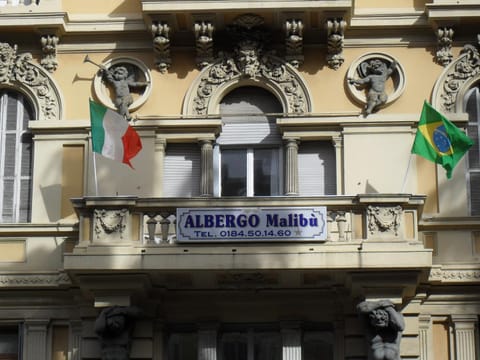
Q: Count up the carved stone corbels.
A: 6